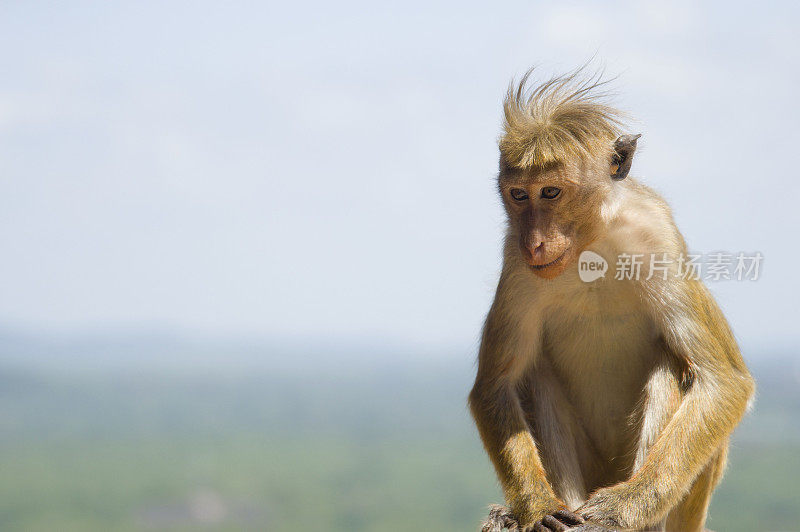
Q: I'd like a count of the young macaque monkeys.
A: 1